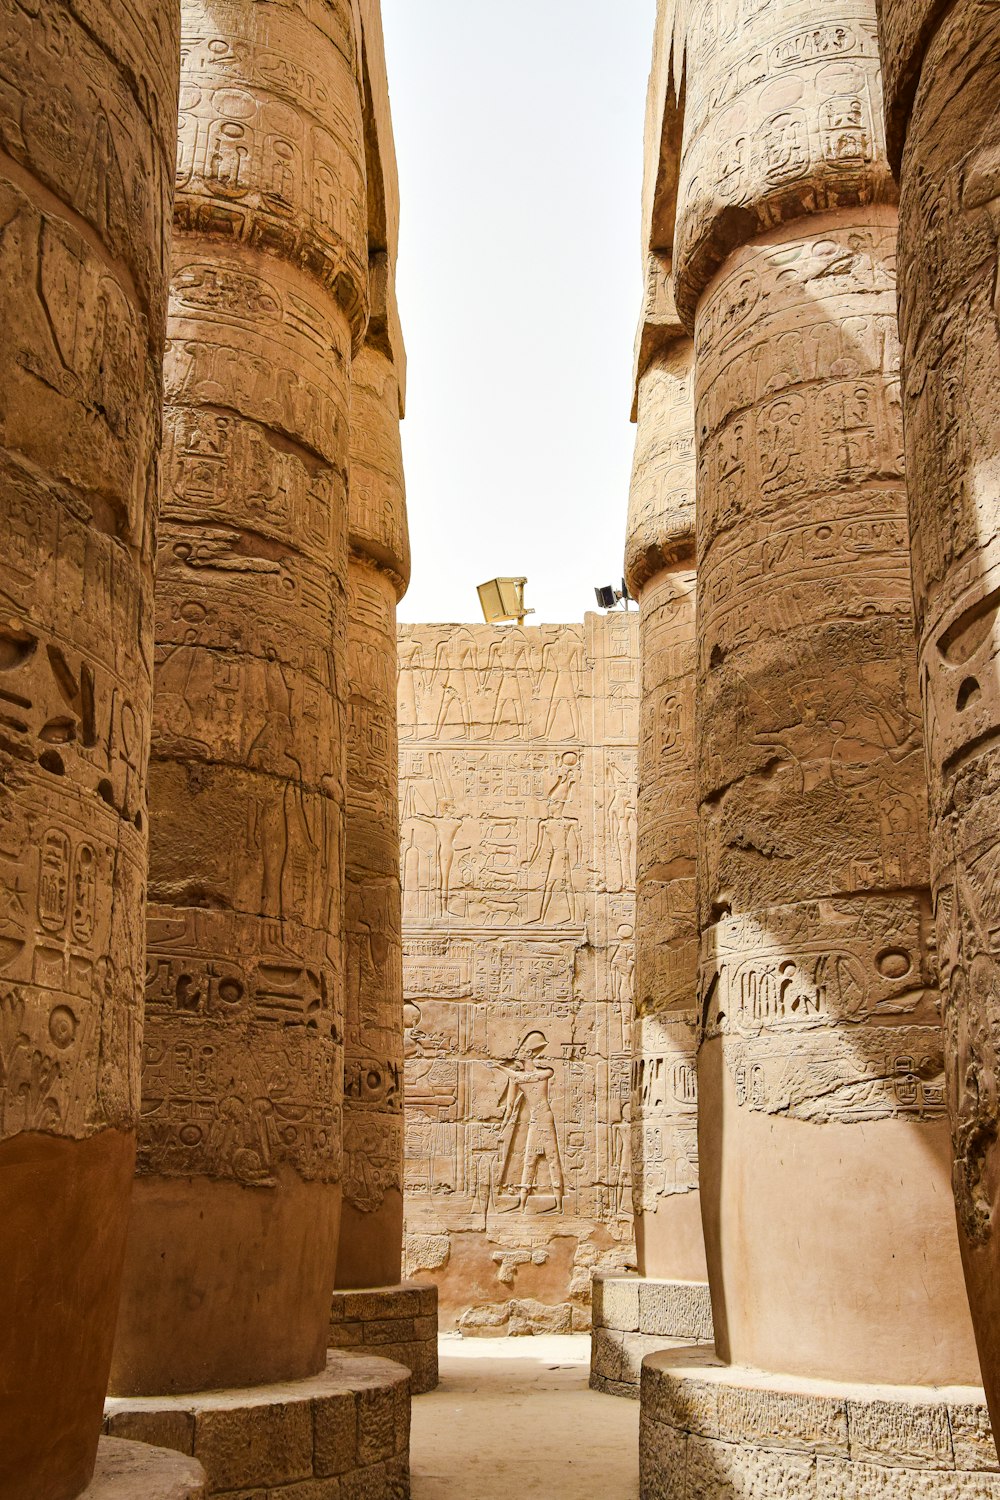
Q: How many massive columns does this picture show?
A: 6